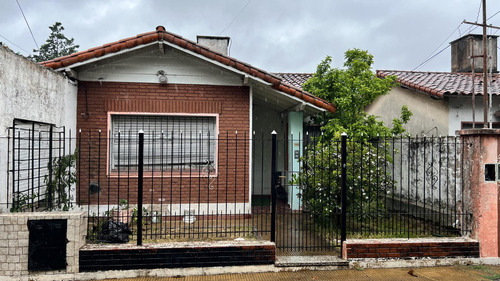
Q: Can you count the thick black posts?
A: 3